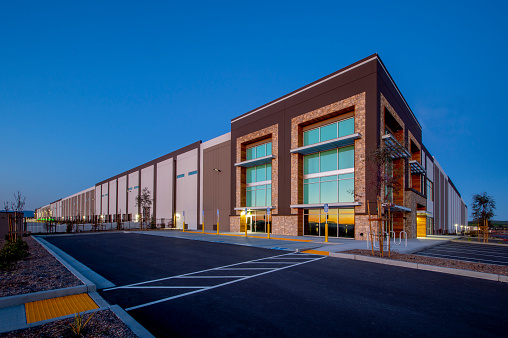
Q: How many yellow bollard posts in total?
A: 6